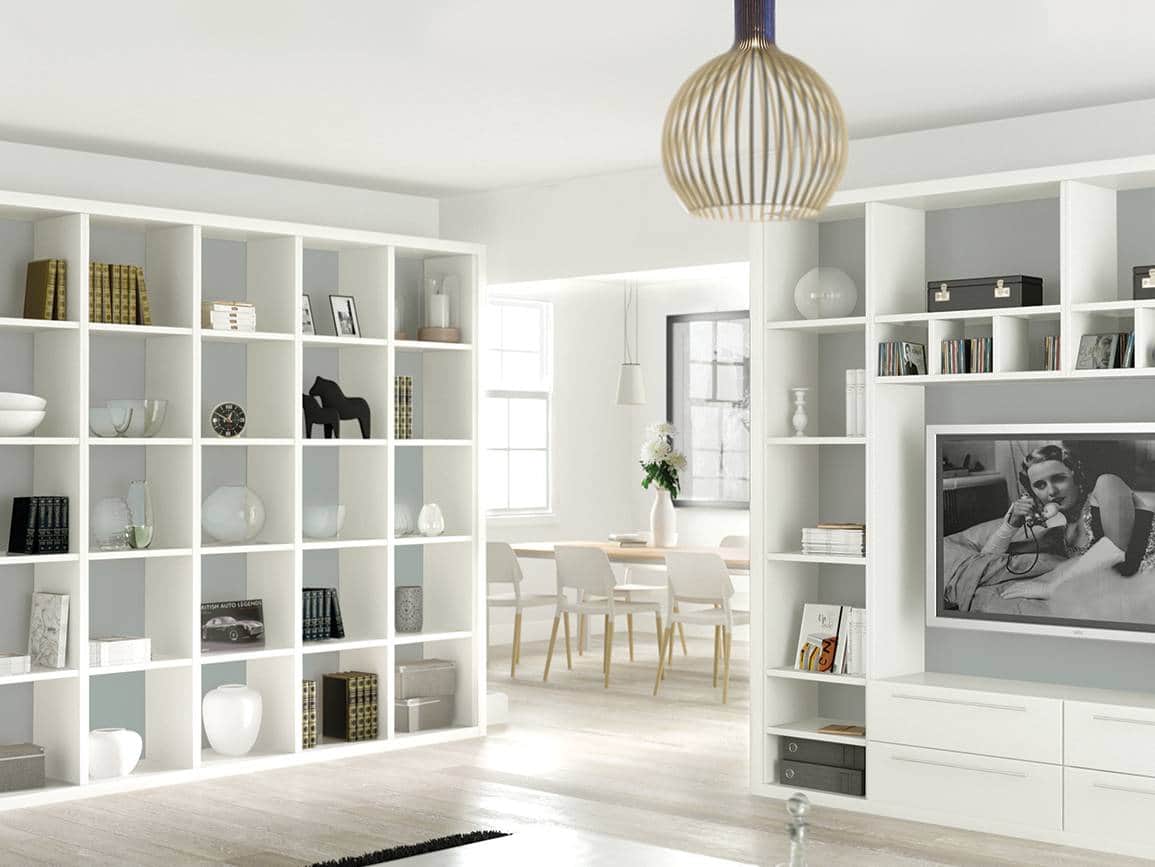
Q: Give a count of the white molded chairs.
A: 5